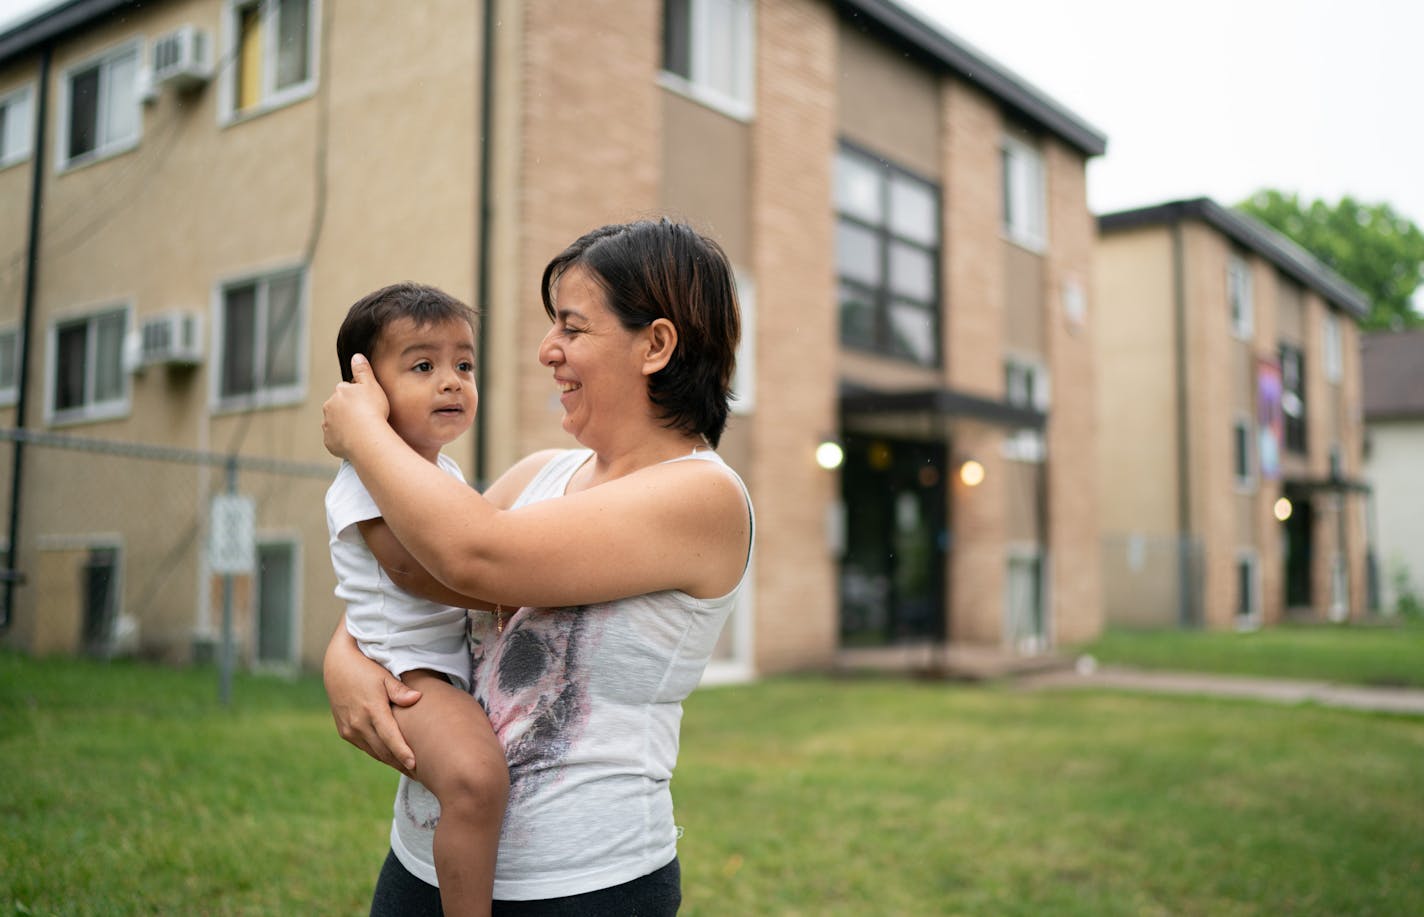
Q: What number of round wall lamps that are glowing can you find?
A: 3